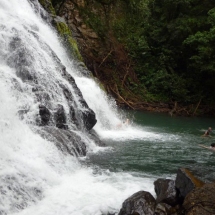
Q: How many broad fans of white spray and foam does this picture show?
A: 2